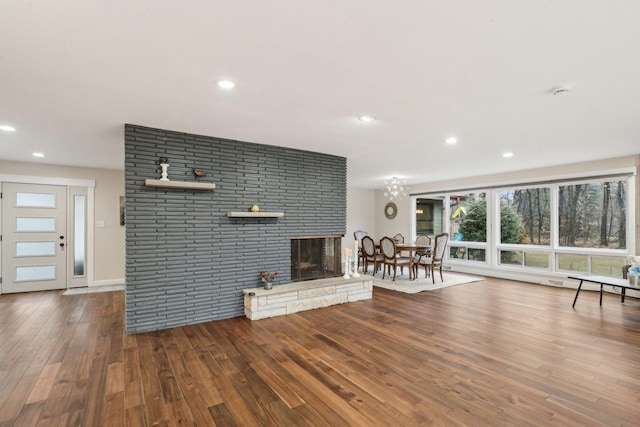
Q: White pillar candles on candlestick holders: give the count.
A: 3